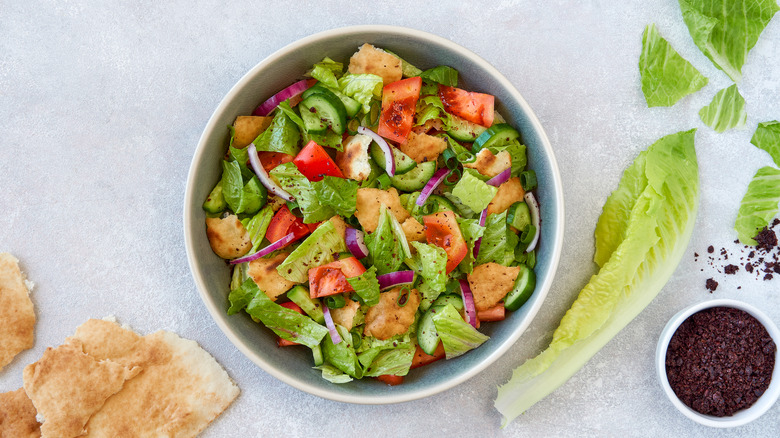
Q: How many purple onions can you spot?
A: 12